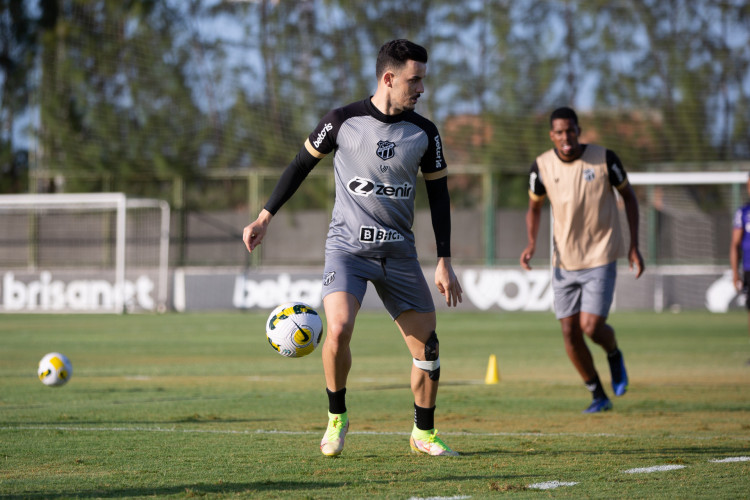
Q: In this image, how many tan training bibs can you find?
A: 1